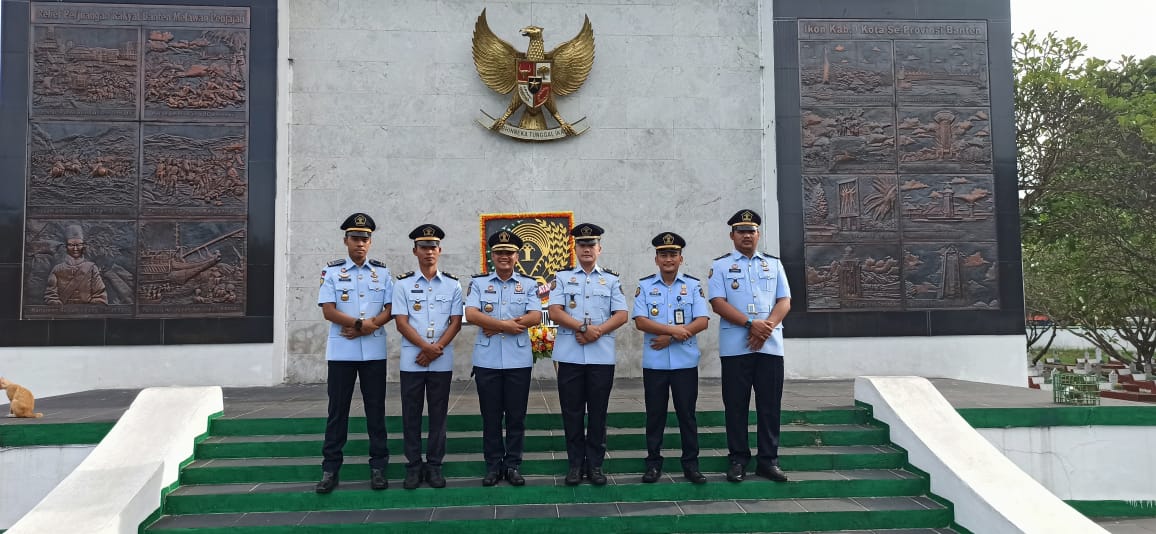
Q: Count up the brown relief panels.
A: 14